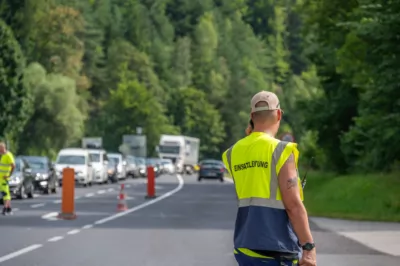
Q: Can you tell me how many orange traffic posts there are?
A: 2